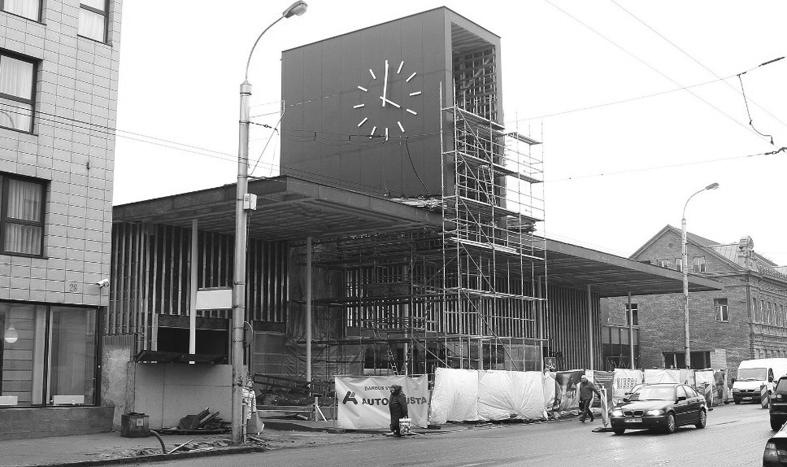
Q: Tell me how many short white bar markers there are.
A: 11